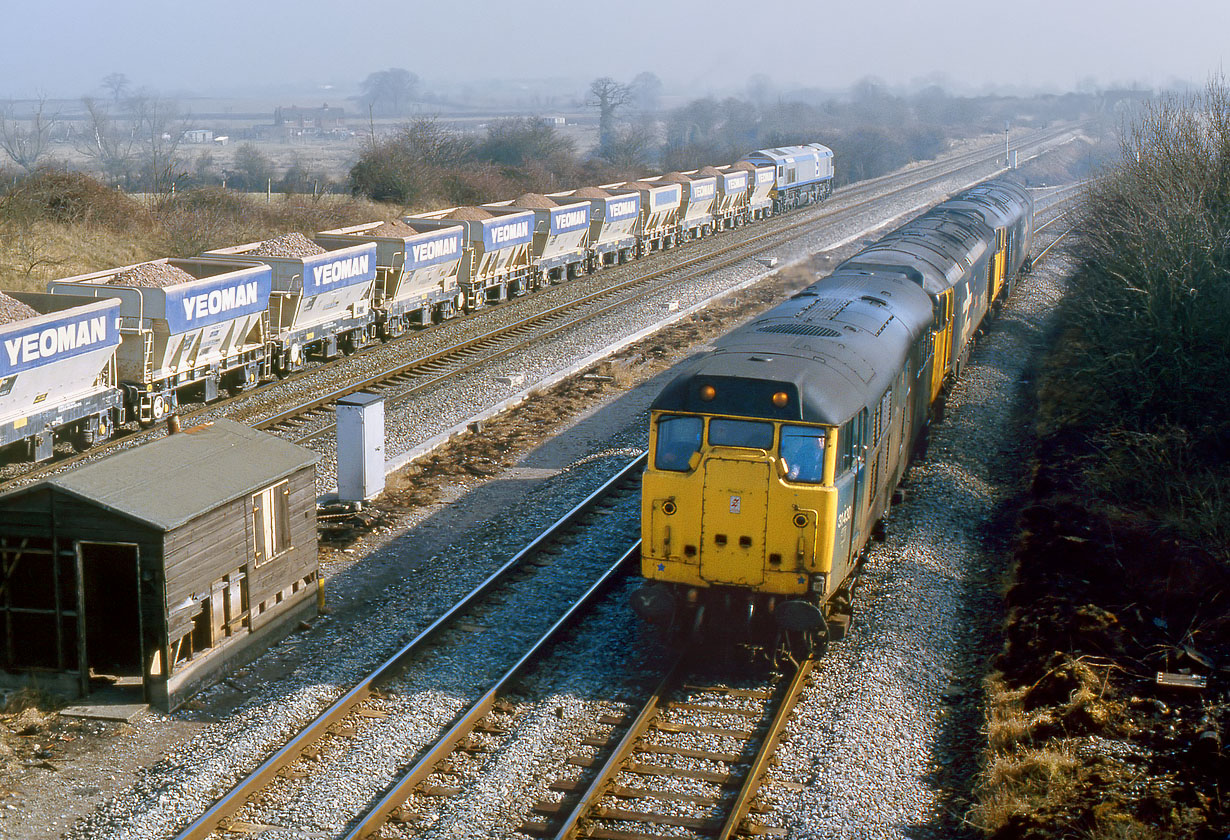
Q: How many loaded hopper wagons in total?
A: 11